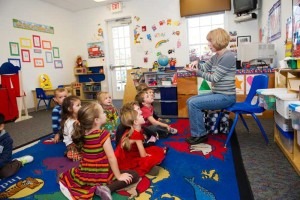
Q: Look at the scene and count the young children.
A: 9